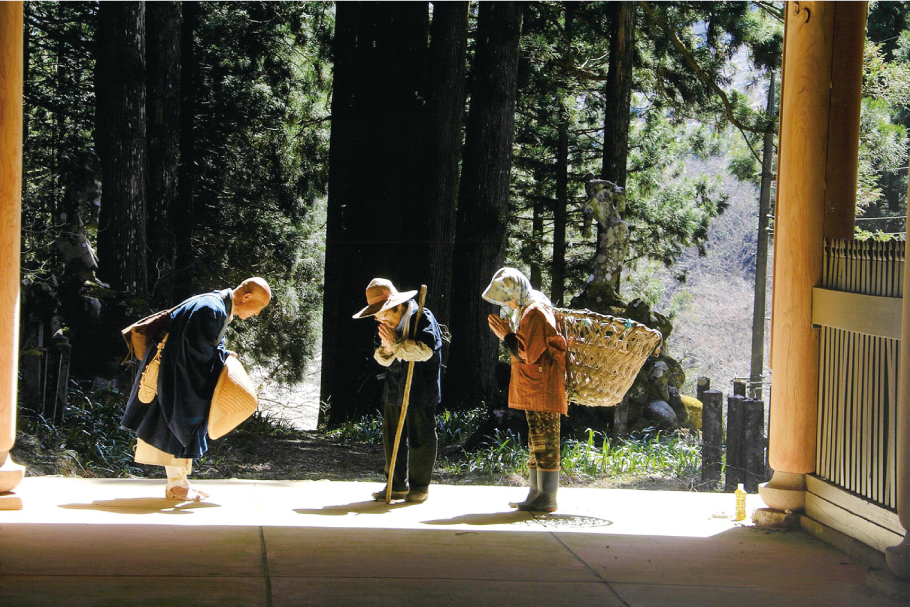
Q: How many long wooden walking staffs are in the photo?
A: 1